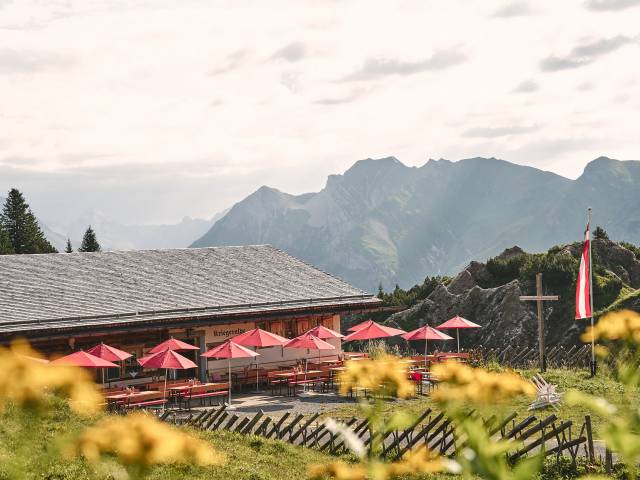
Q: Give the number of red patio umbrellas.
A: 13